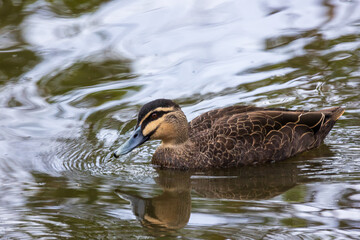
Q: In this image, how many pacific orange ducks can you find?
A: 0